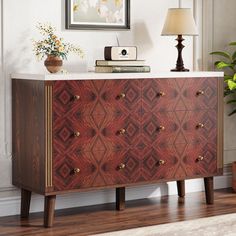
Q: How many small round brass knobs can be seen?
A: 12